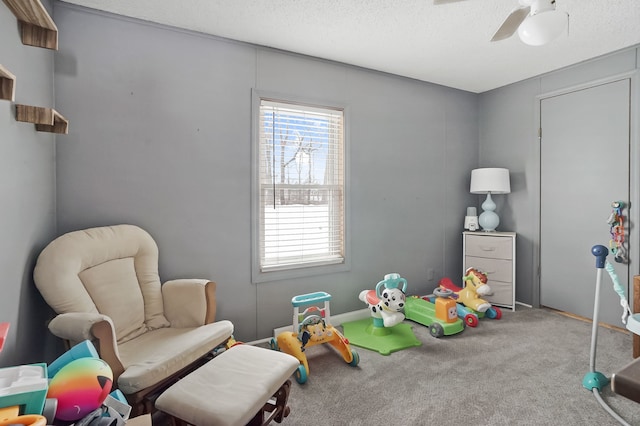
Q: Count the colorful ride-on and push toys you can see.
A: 4